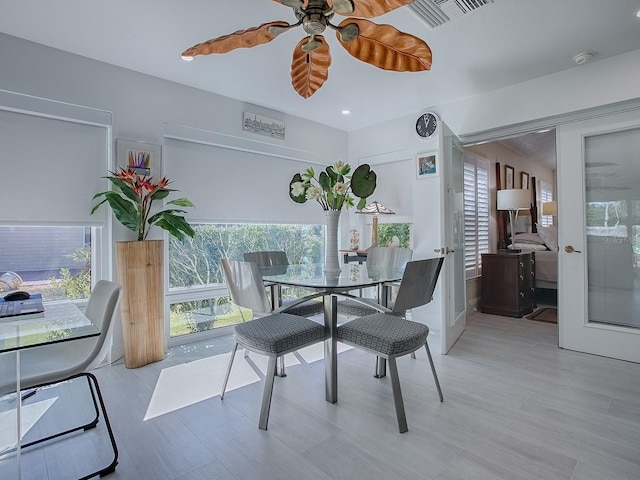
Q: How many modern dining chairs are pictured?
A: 4